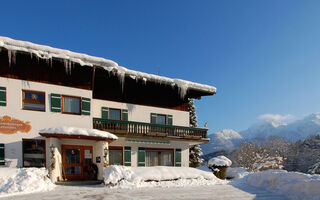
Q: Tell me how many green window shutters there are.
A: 11